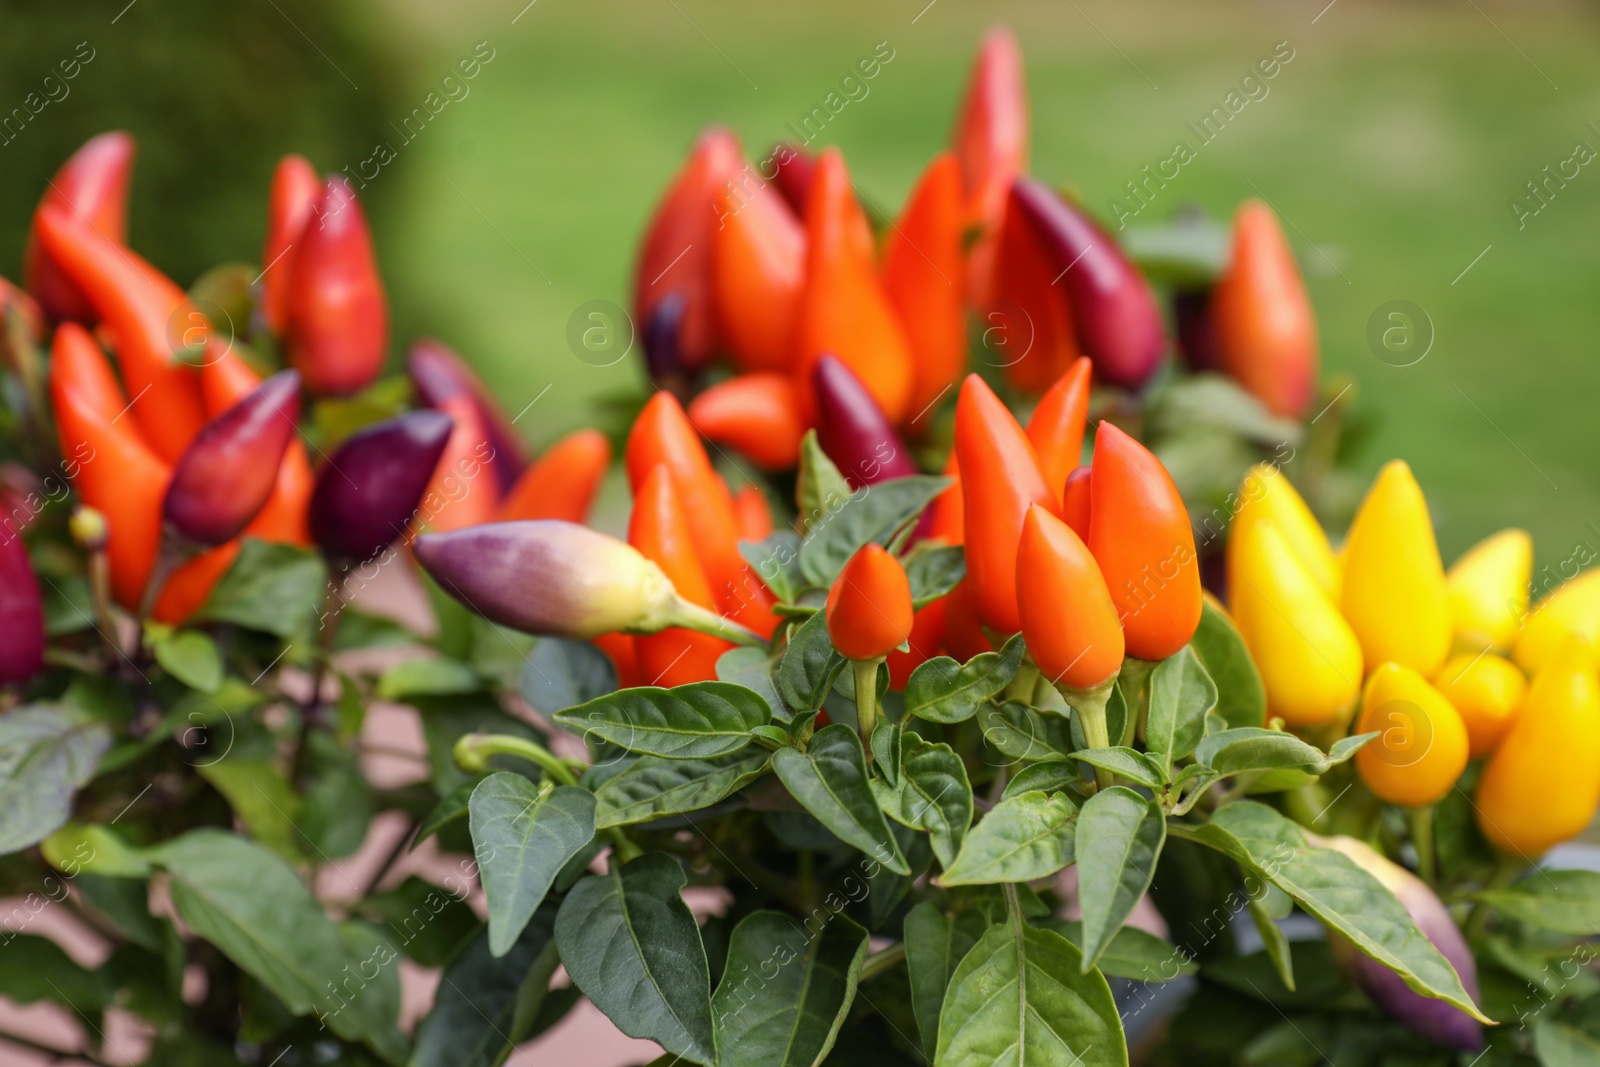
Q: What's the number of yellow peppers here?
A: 8